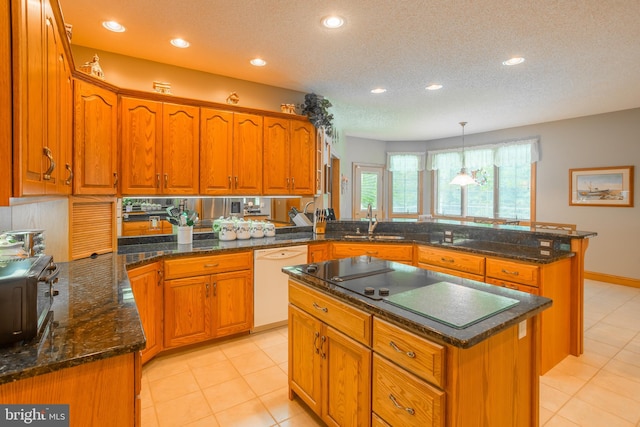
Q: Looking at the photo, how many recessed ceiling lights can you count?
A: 7